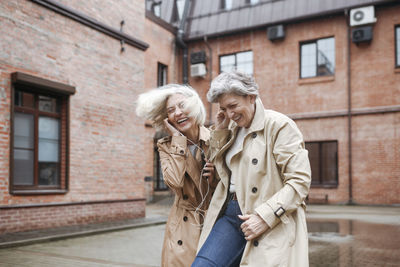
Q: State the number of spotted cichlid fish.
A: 0